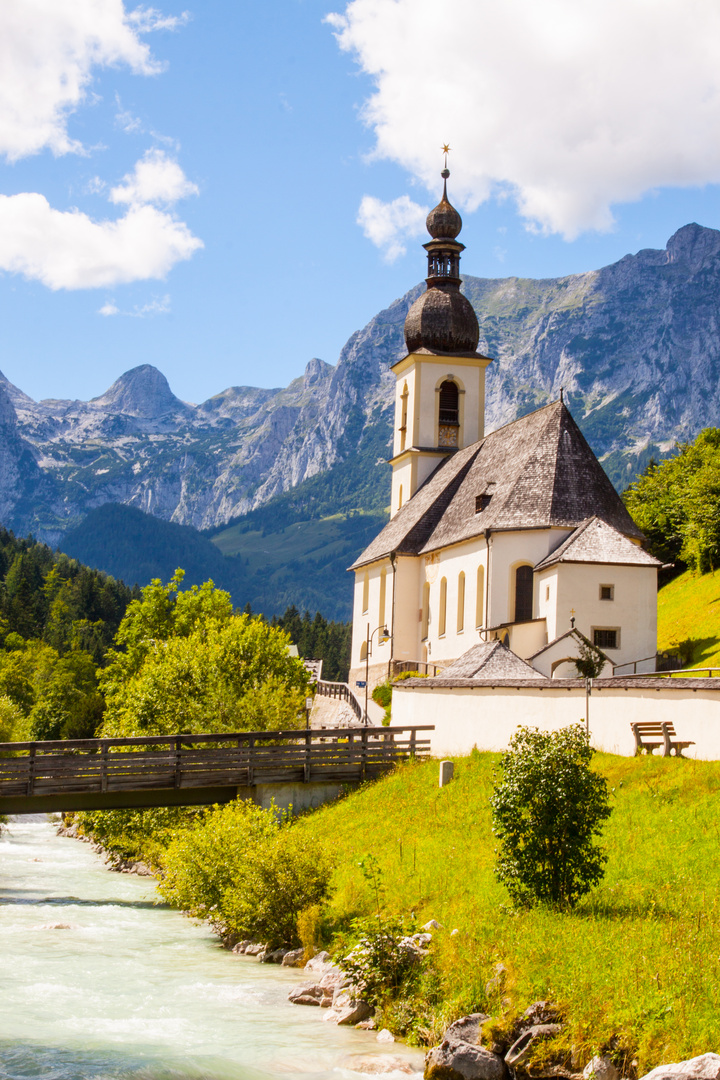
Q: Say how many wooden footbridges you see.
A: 1